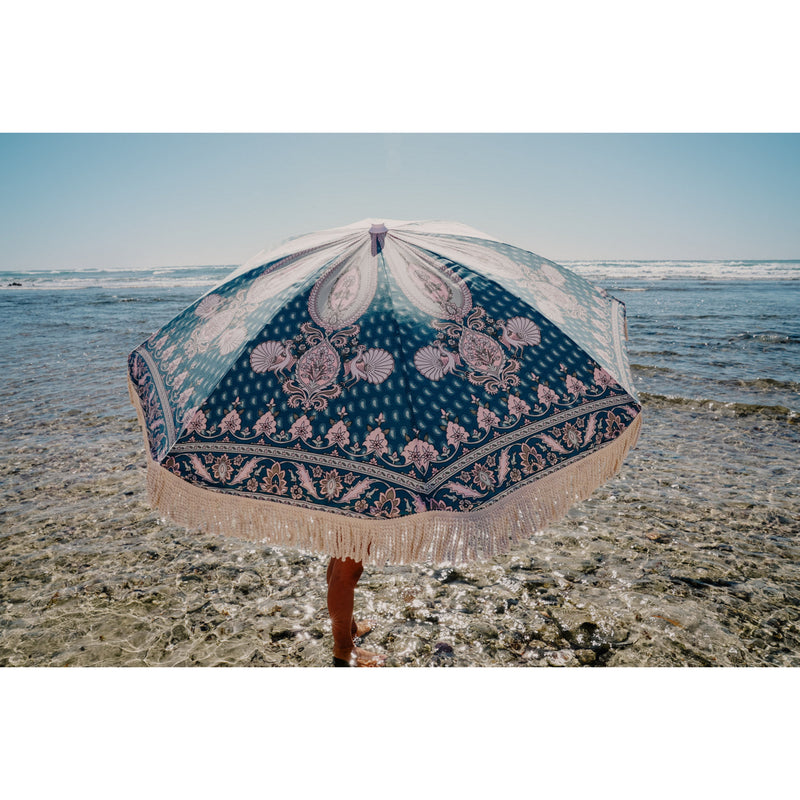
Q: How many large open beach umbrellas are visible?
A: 1